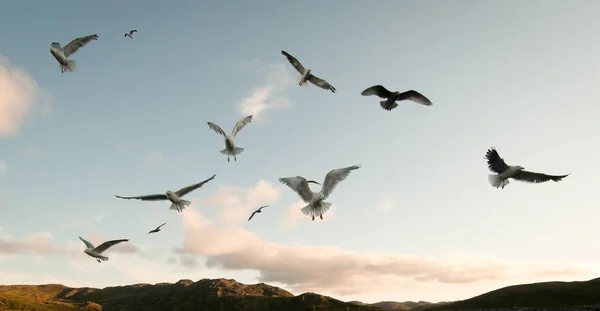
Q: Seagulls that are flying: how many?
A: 11